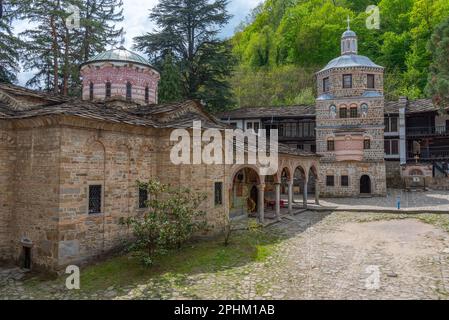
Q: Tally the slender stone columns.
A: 5